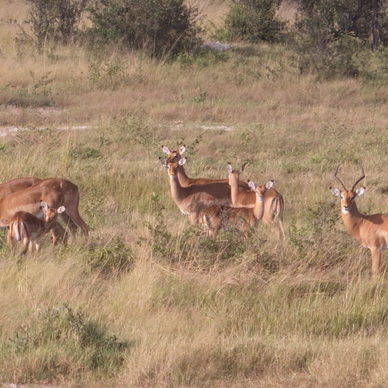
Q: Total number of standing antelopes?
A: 8